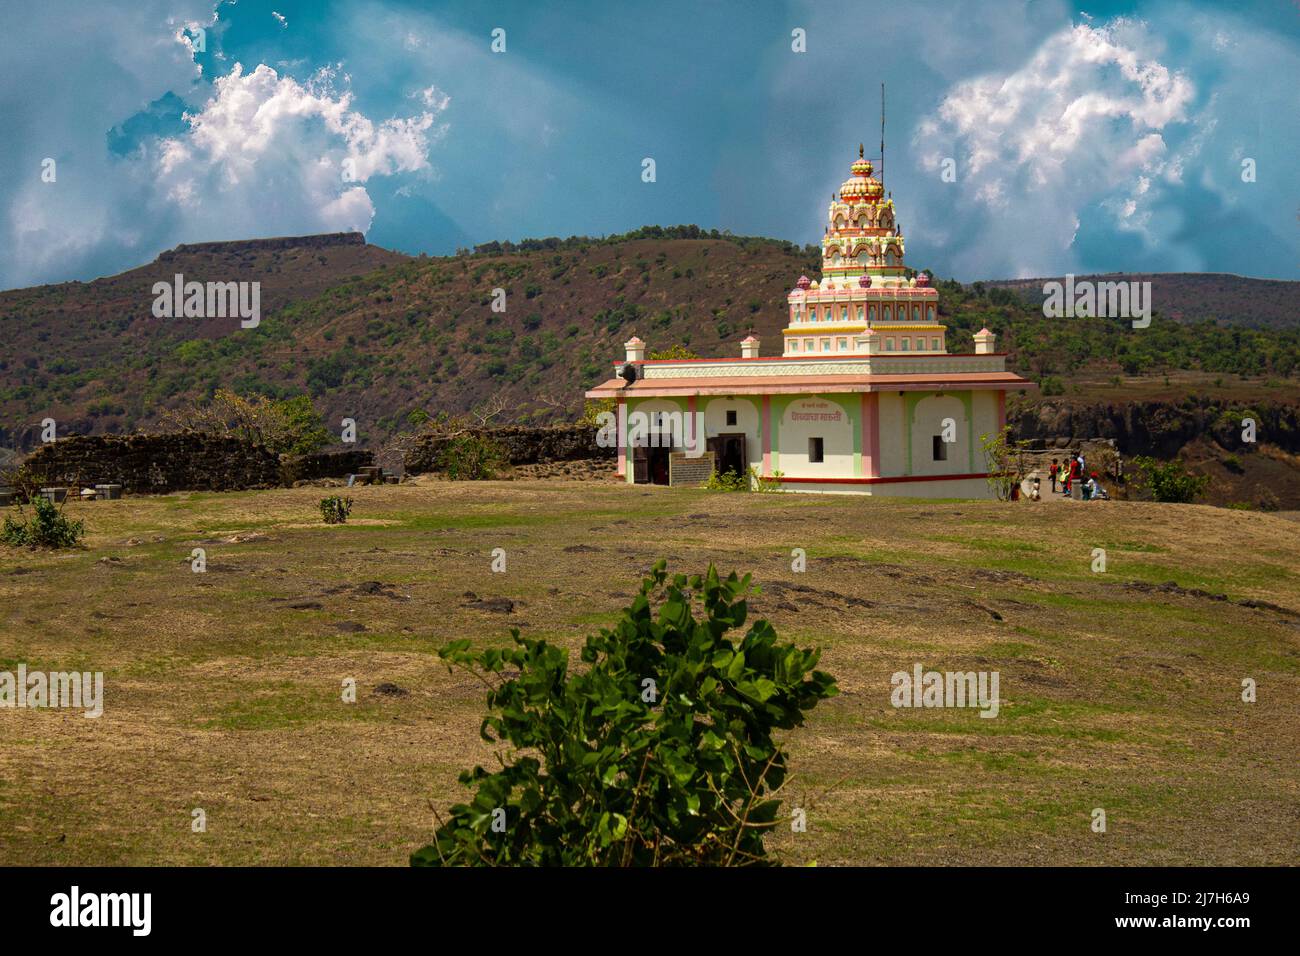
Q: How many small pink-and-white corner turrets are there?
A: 4